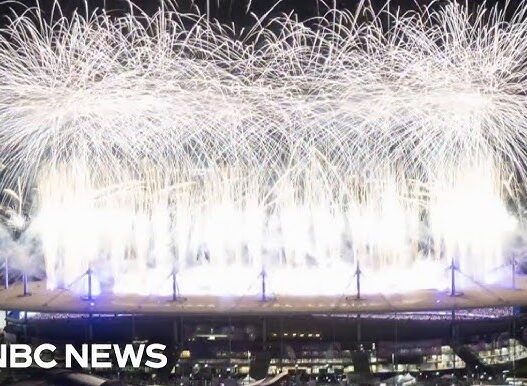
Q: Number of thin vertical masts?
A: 8